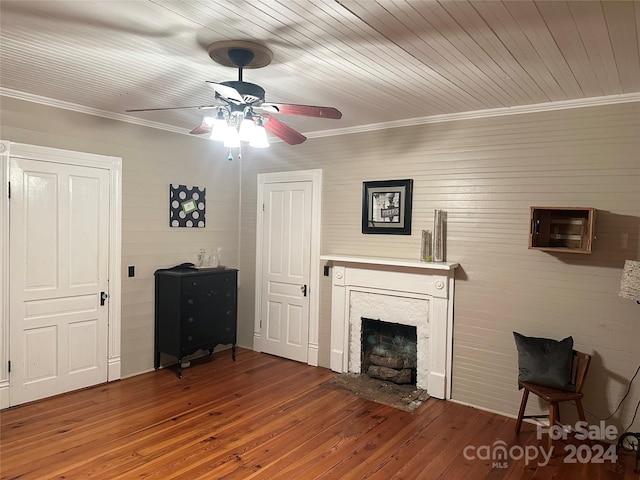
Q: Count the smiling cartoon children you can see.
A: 0